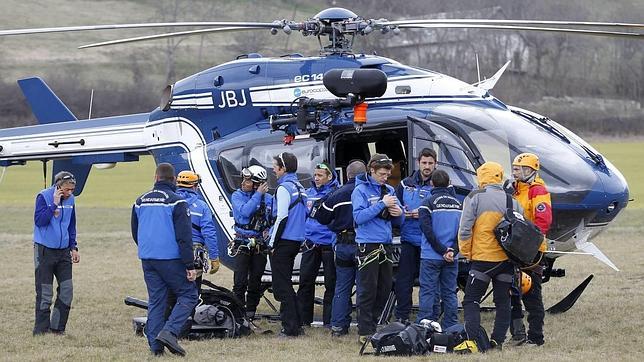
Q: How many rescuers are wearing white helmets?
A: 1